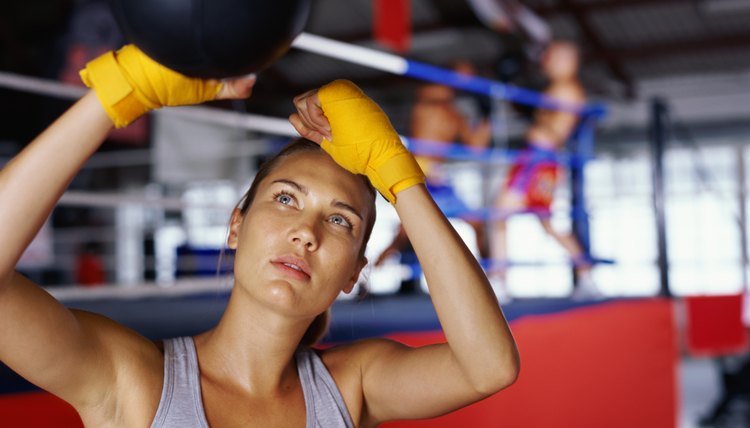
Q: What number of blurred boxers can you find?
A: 2